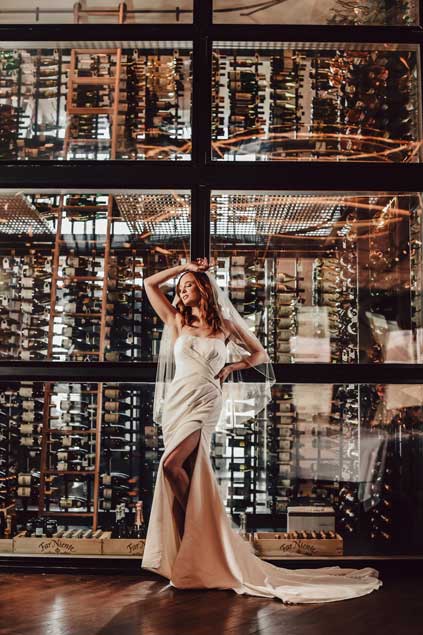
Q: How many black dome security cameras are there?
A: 0